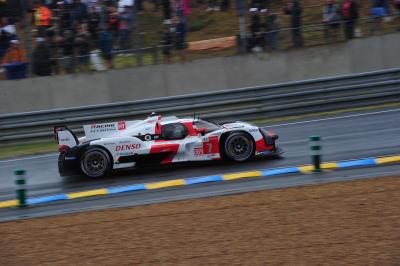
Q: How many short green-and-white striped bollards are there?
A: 2